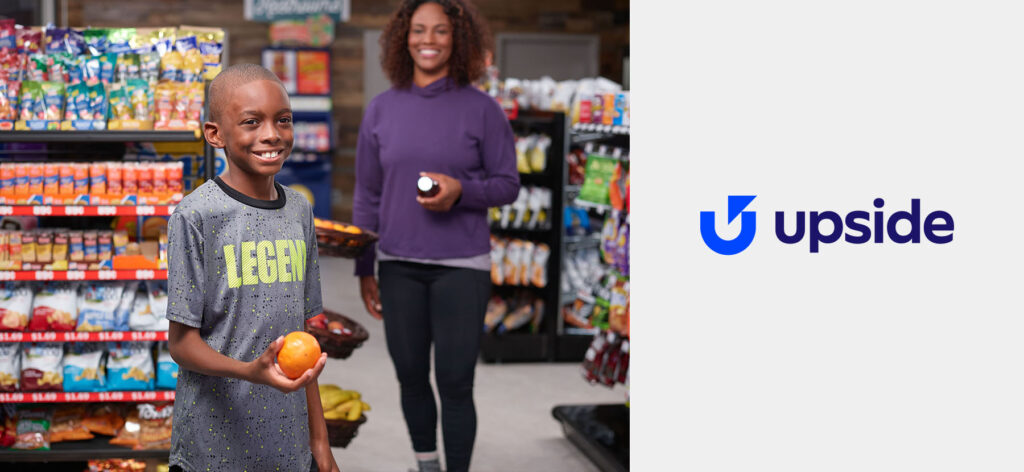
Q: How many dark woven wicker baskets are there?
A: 3